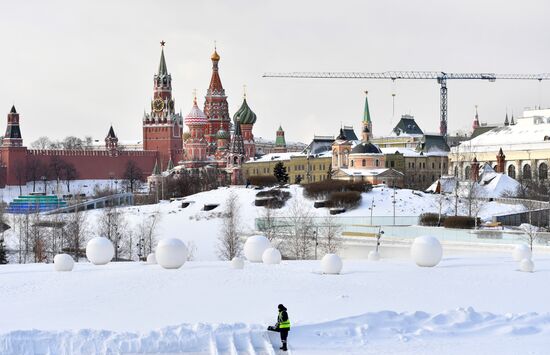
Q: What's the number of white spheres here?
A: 12